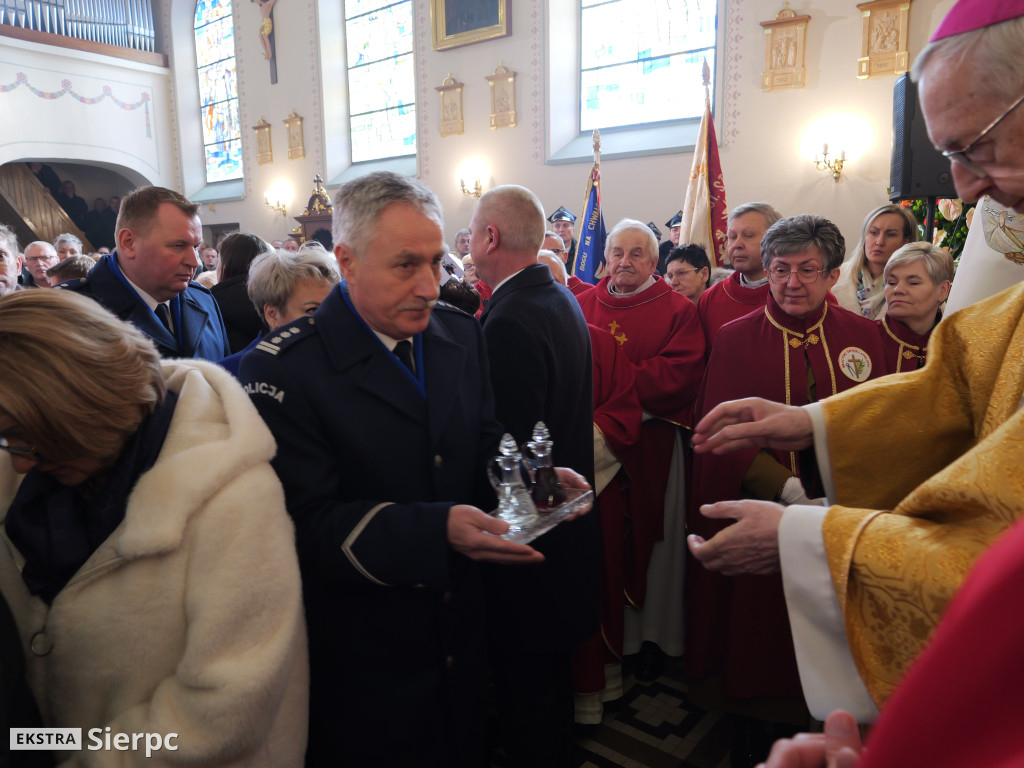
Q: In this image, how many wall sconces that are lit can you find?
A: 3